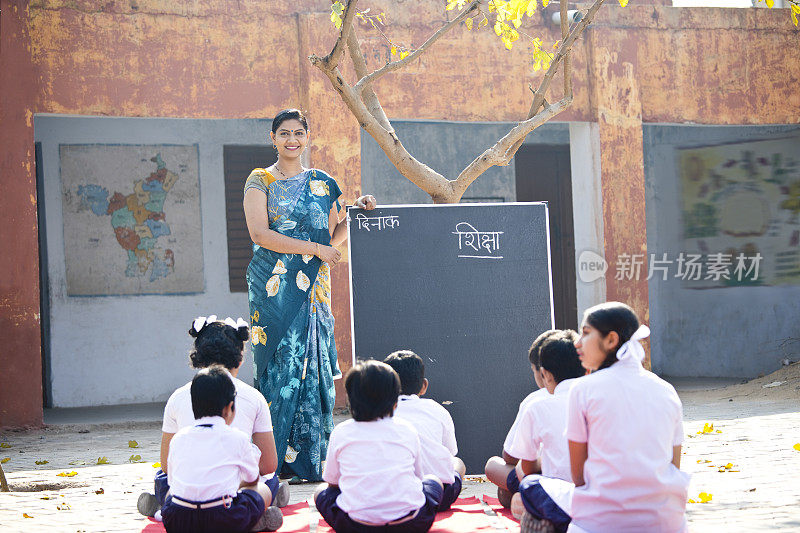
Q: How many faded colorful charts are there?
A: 2